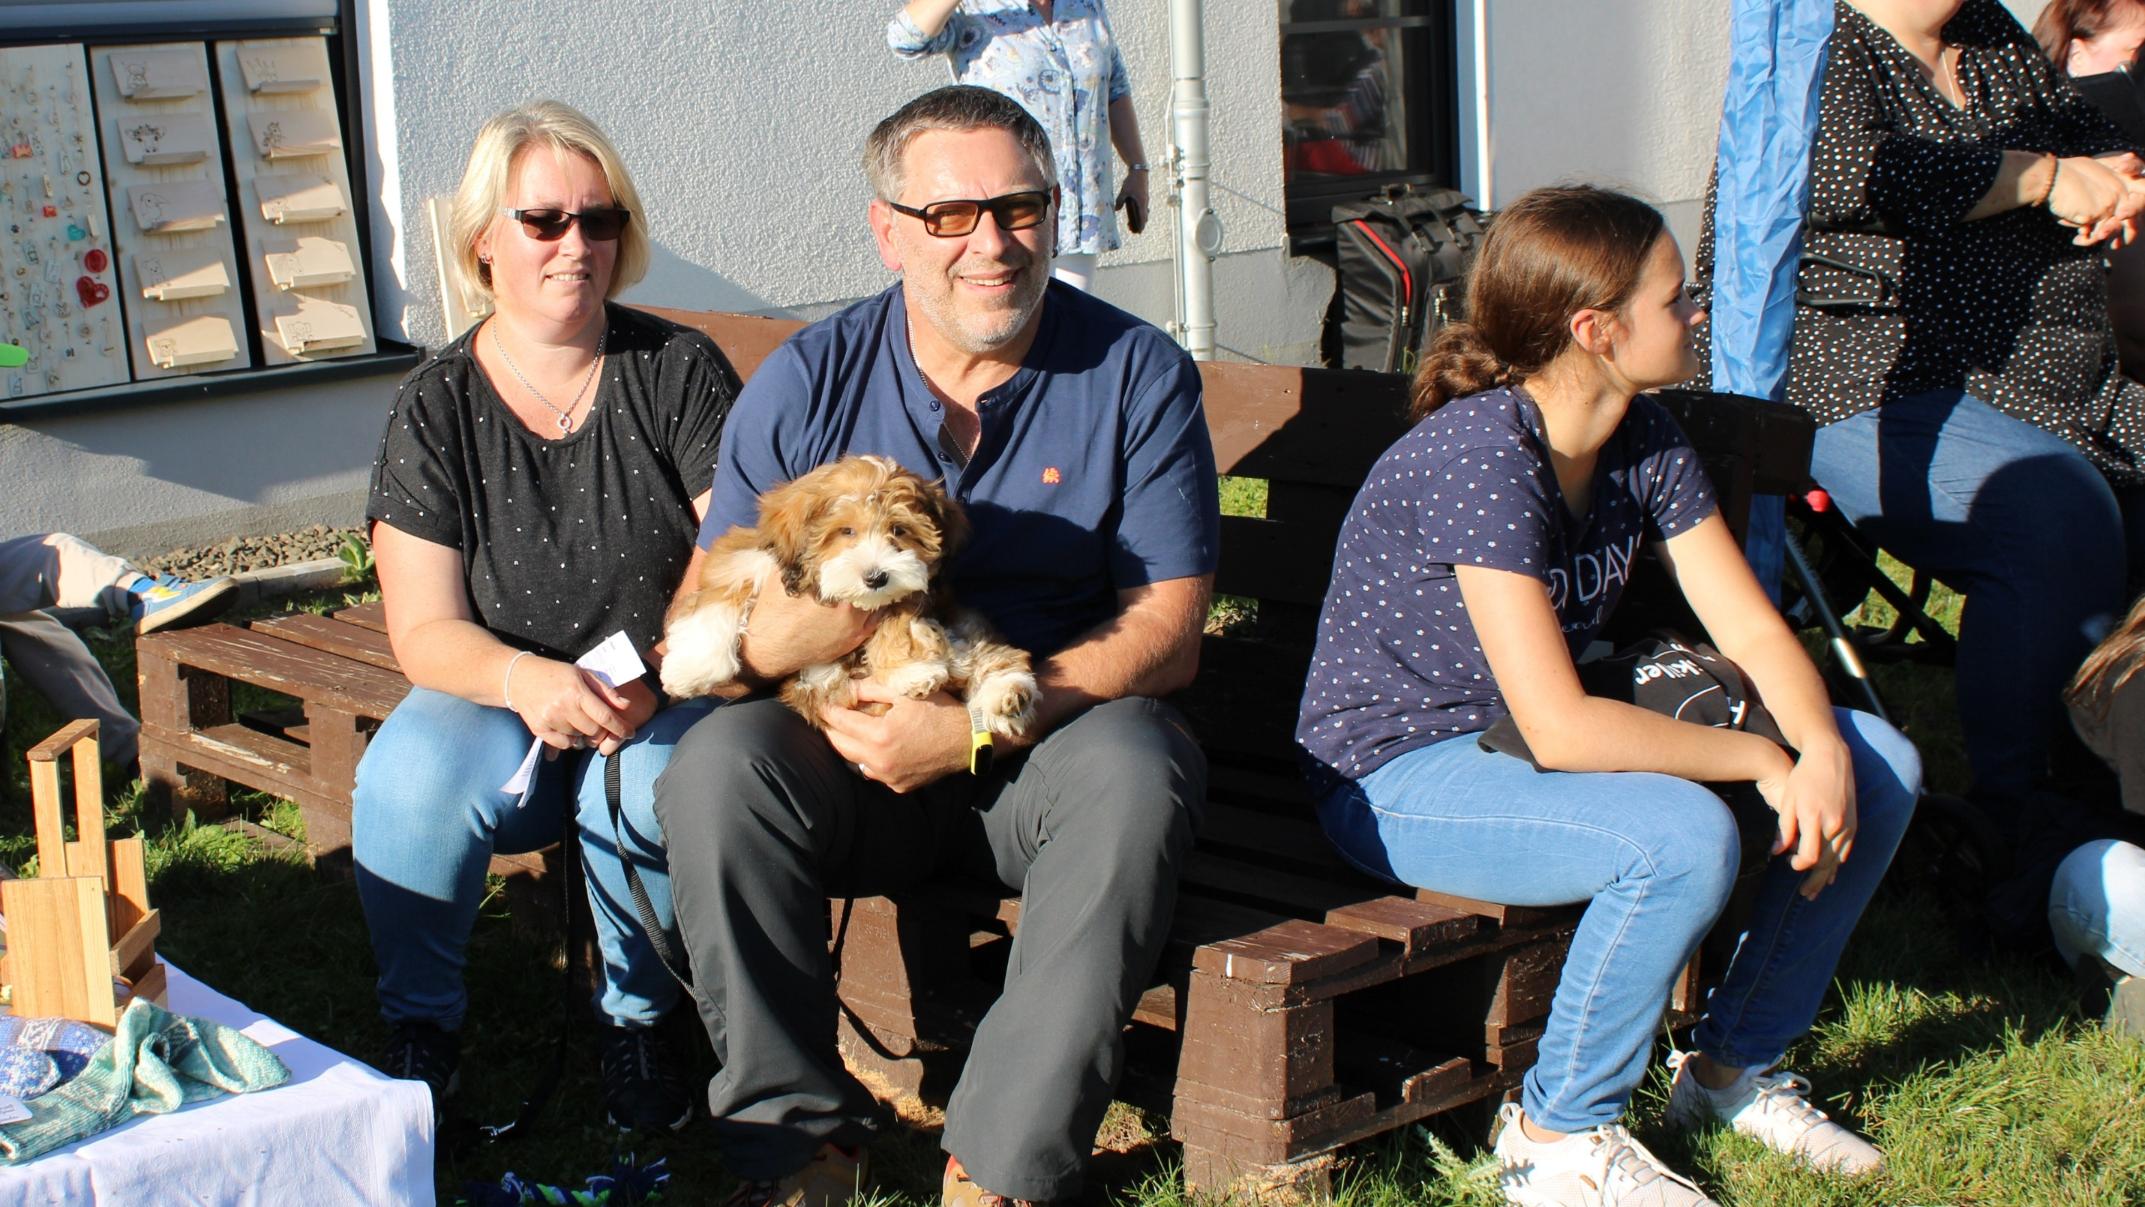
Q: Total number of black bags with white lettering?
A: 1